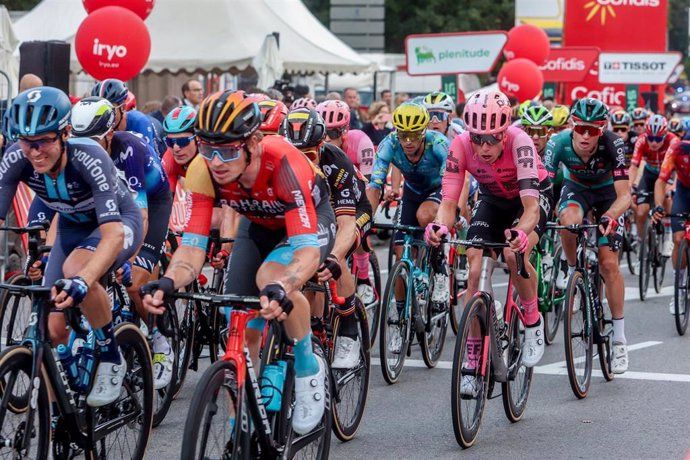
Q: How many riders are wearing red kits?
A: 4